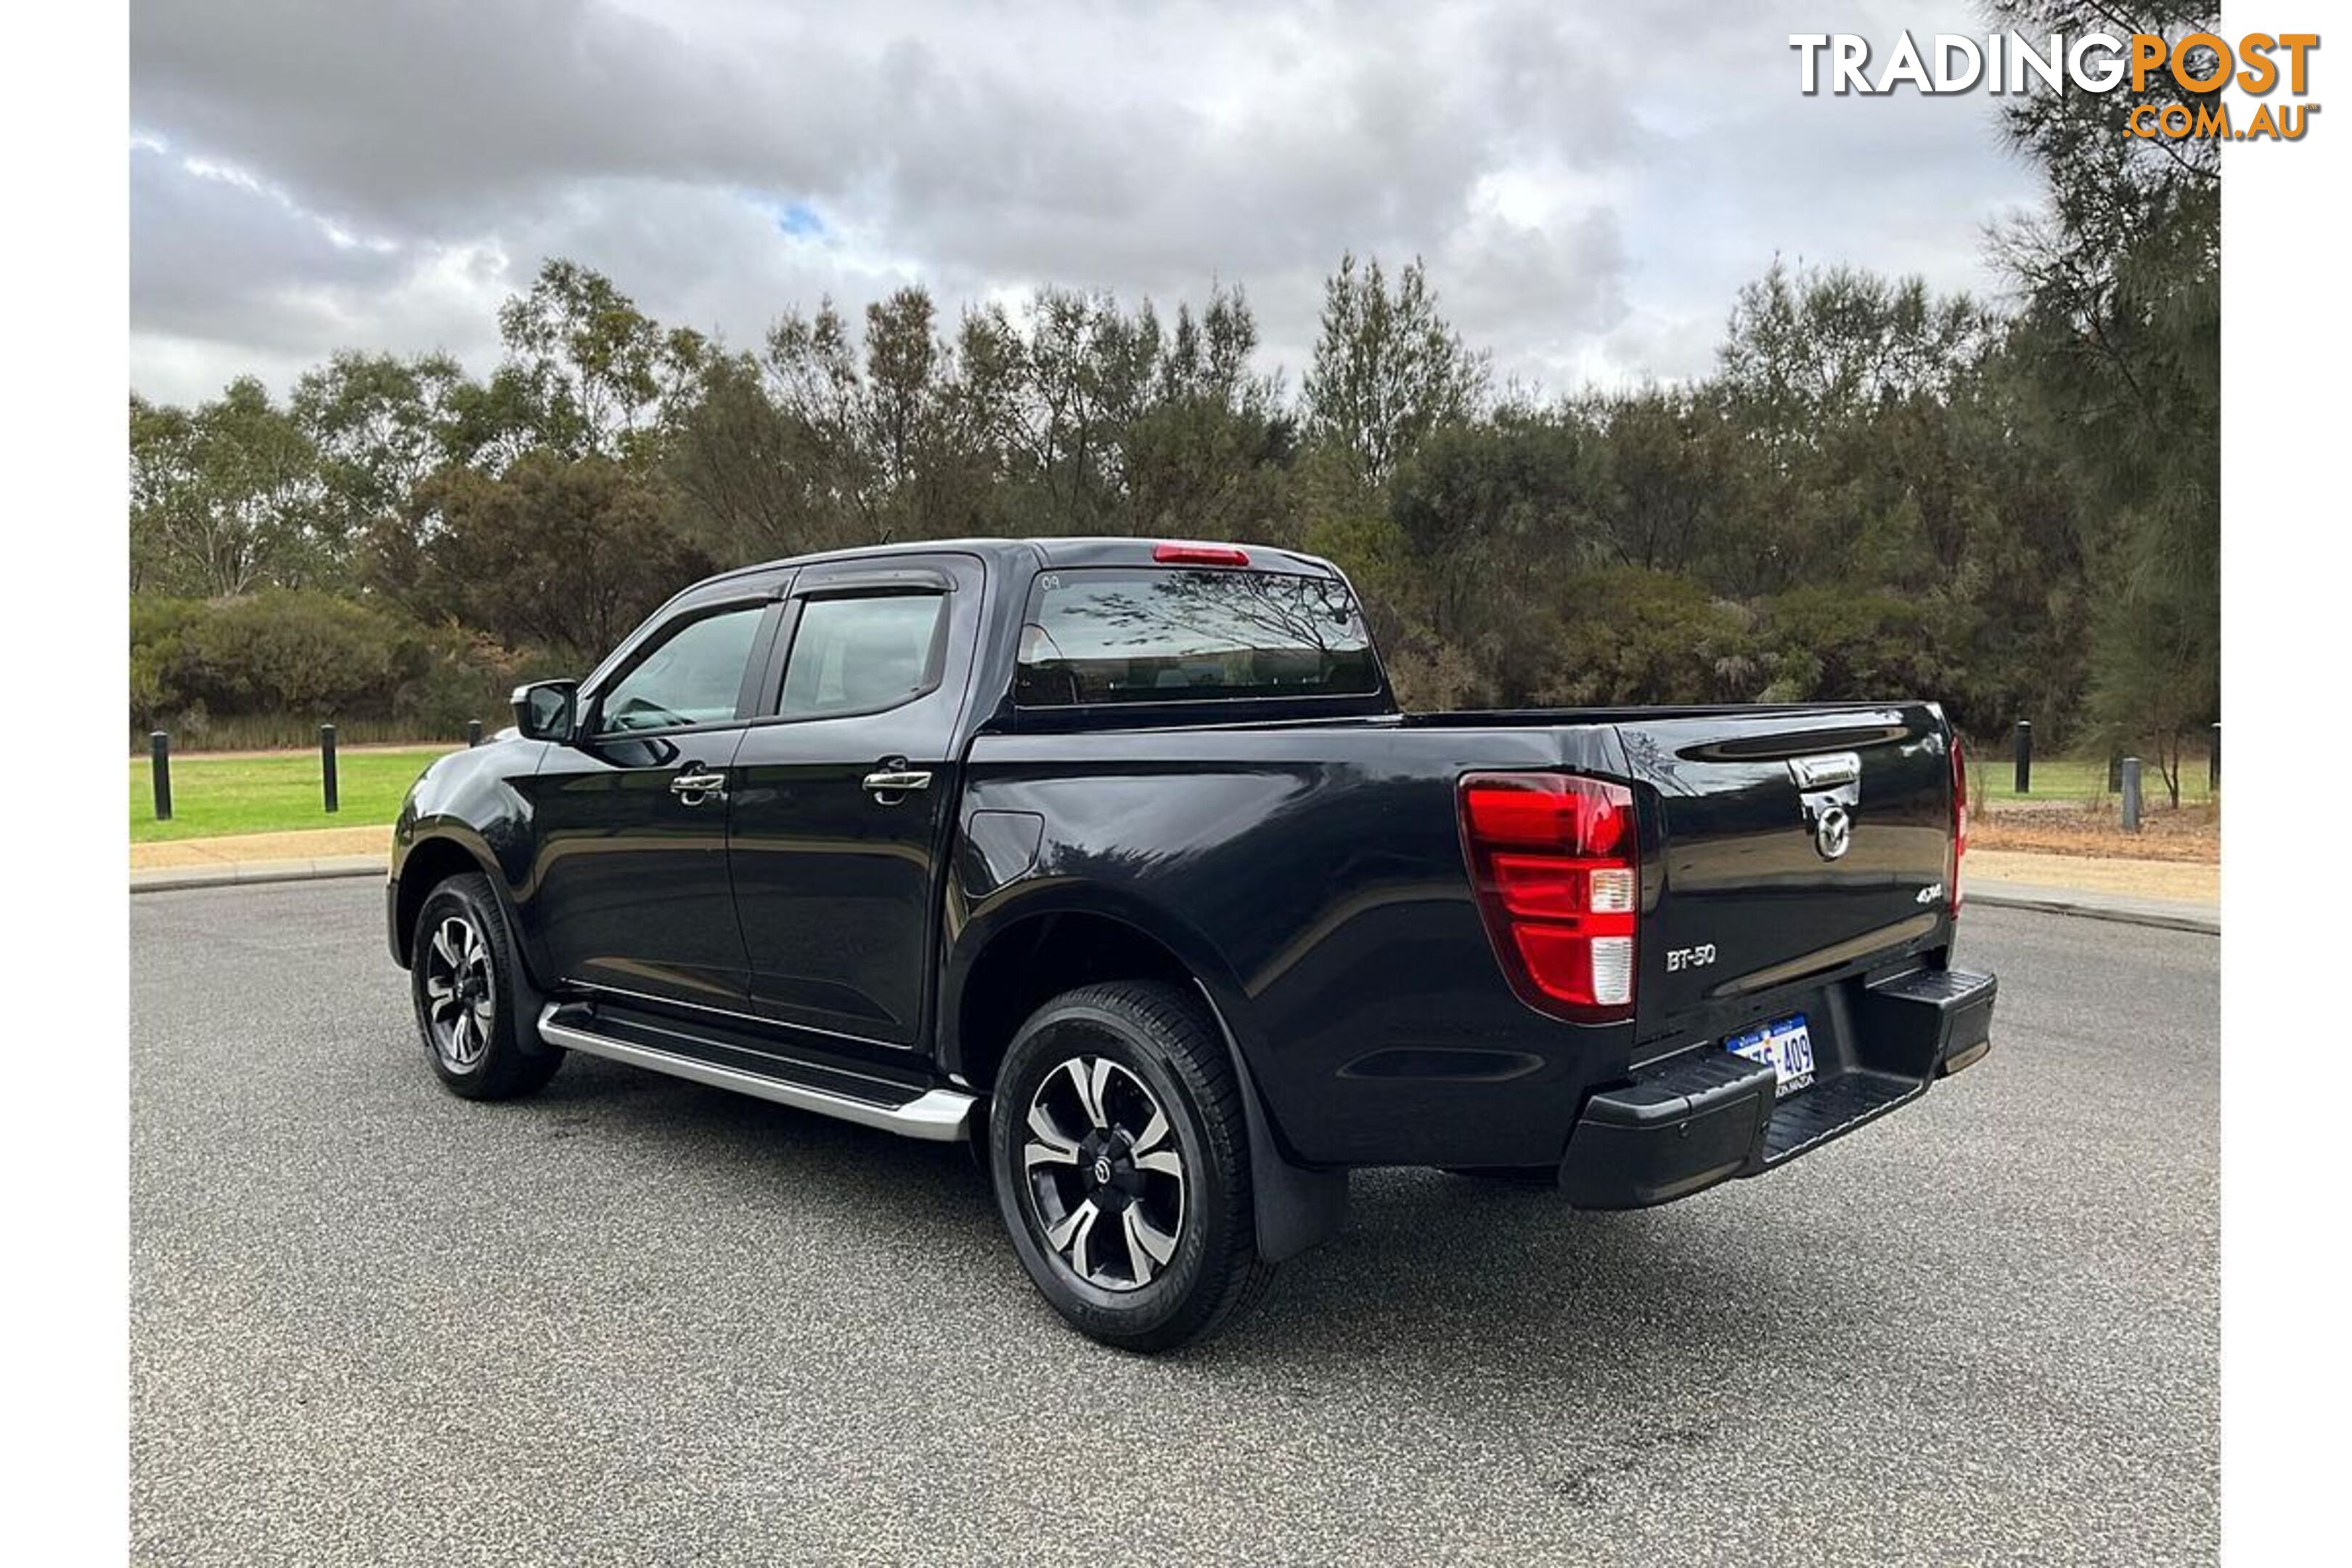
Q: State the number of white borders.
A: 2